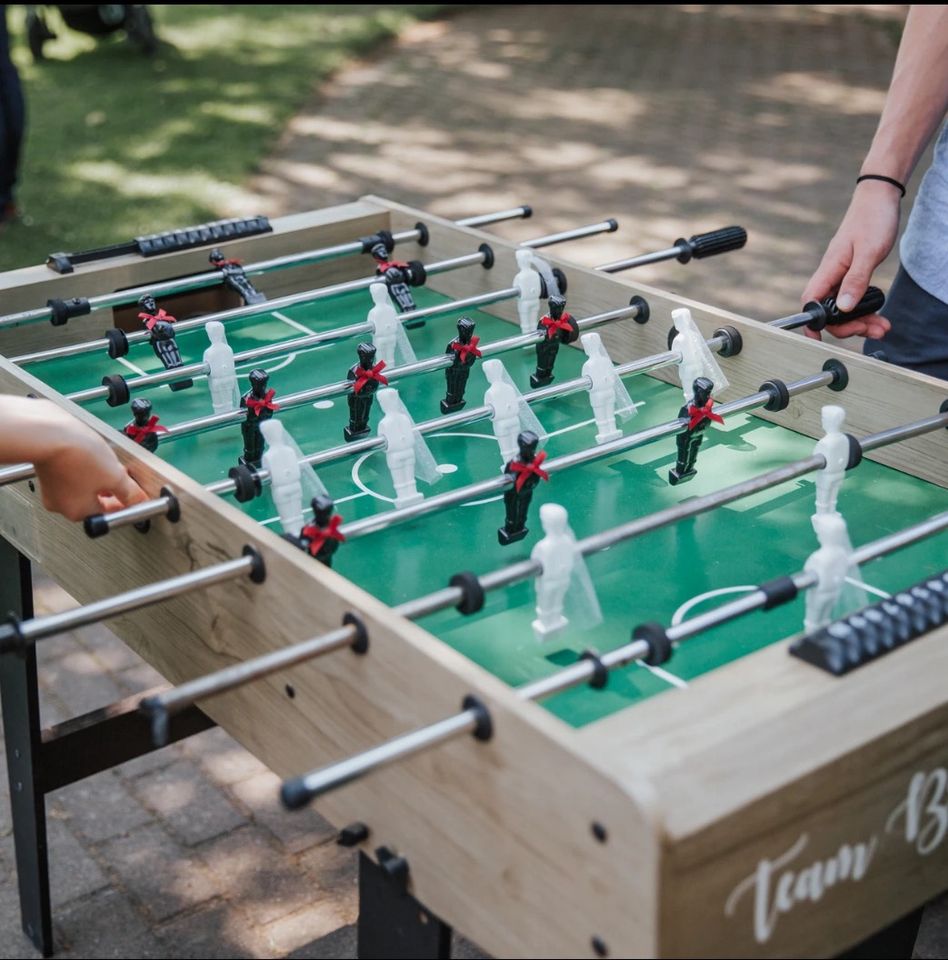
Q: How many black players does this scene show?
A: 11